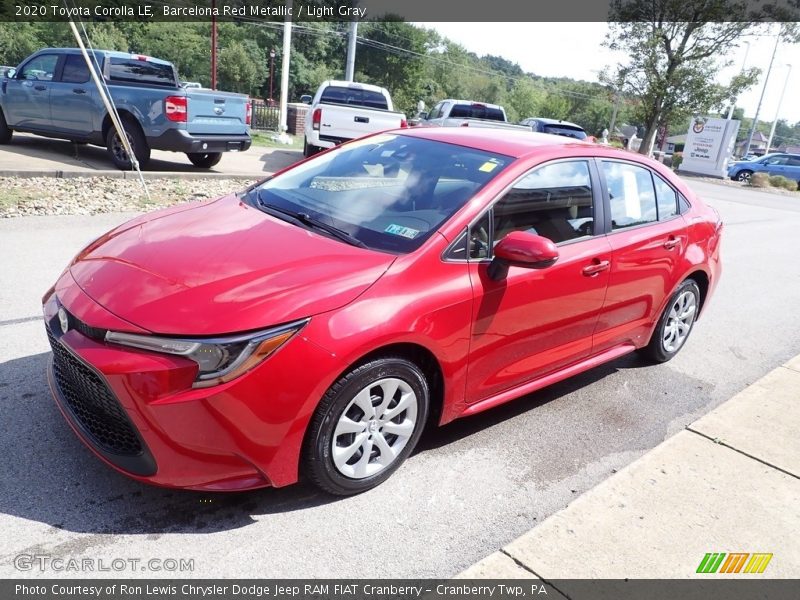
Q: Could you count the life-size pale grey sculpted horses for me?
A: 0